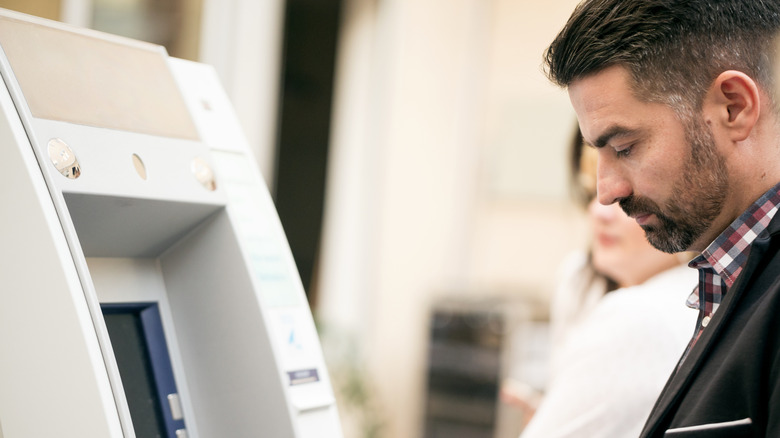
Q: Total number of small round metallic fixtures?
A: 3